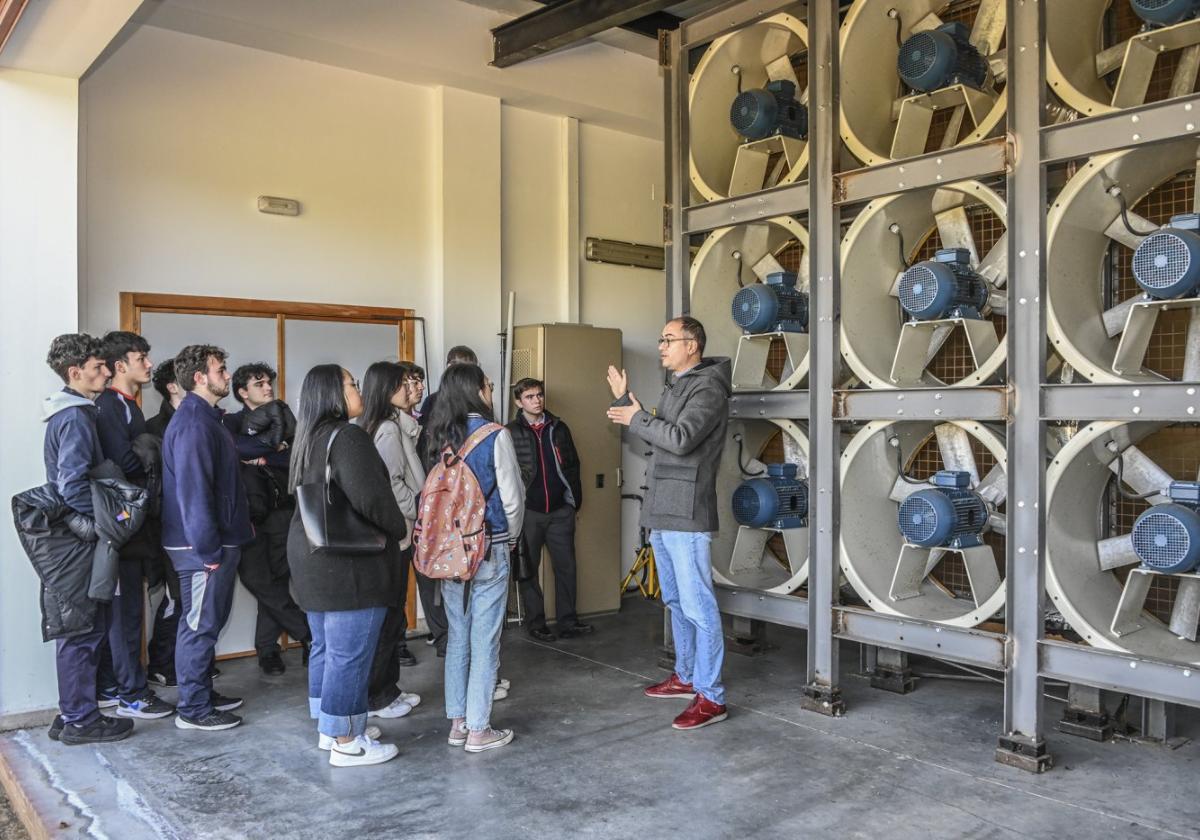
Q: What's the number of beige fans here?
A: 9